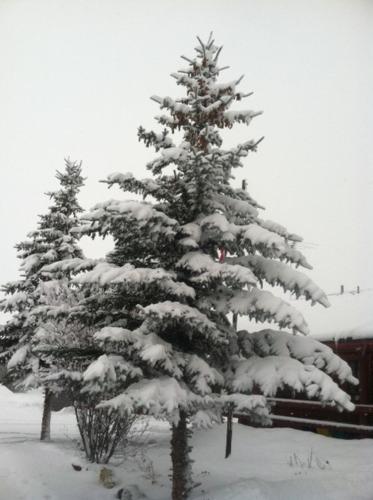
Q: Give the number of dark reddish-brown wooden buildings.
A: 1